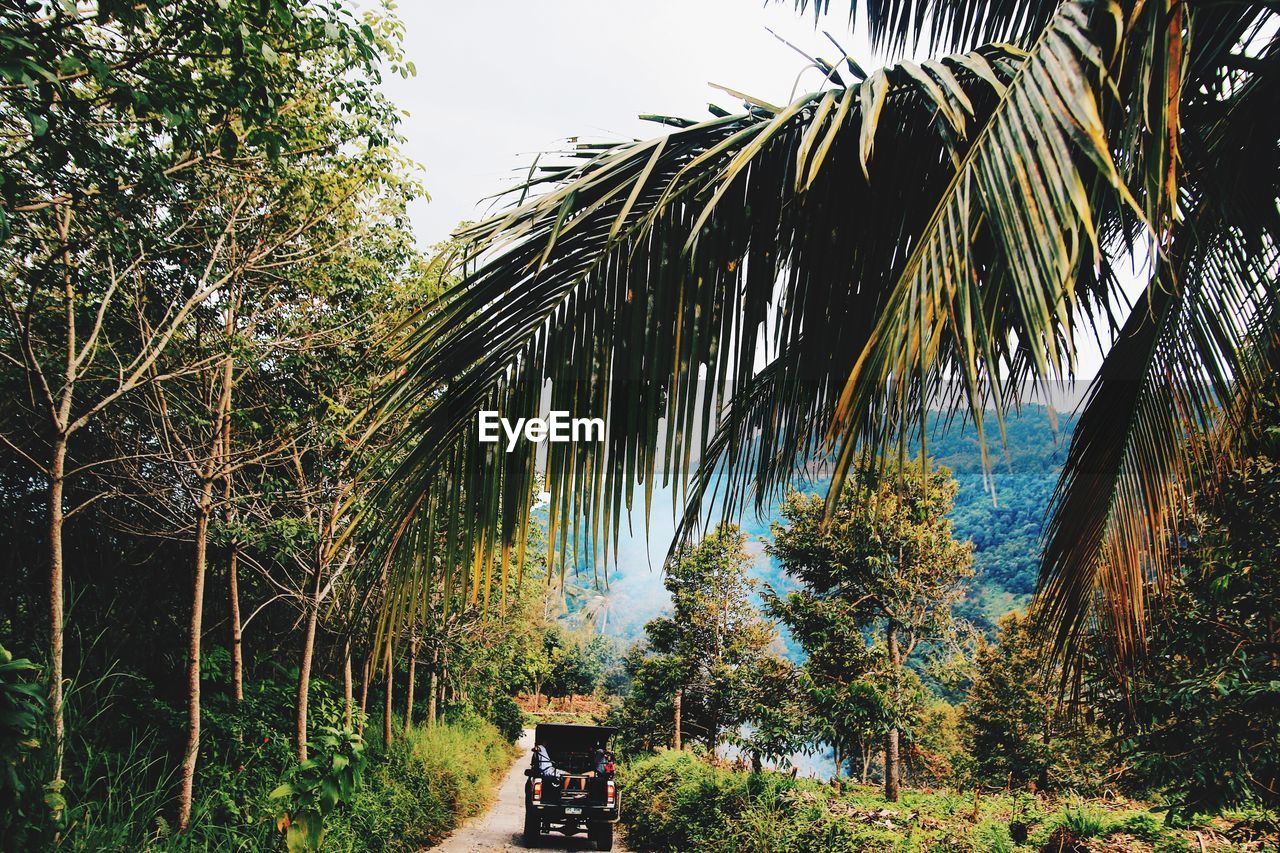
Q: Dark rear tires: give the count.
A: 2